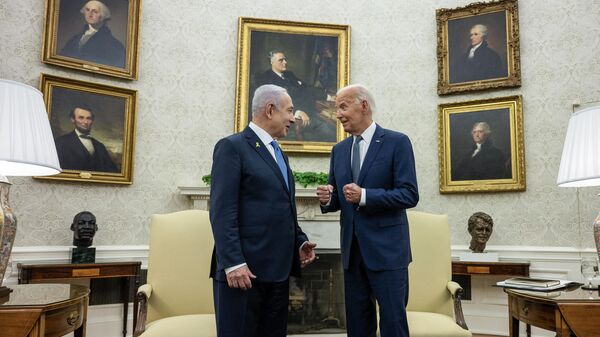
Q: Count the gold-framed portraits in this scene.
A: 5